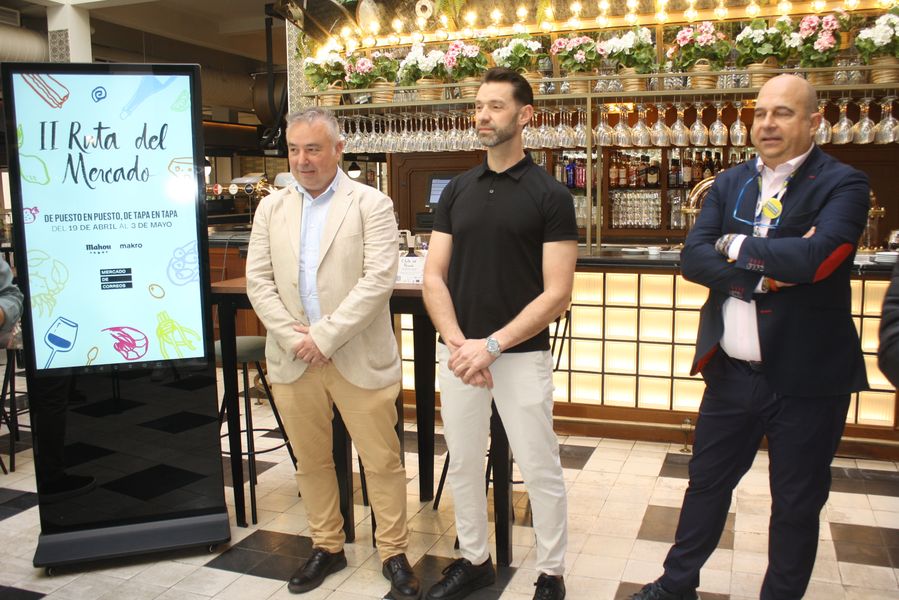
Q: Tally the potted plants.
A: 11